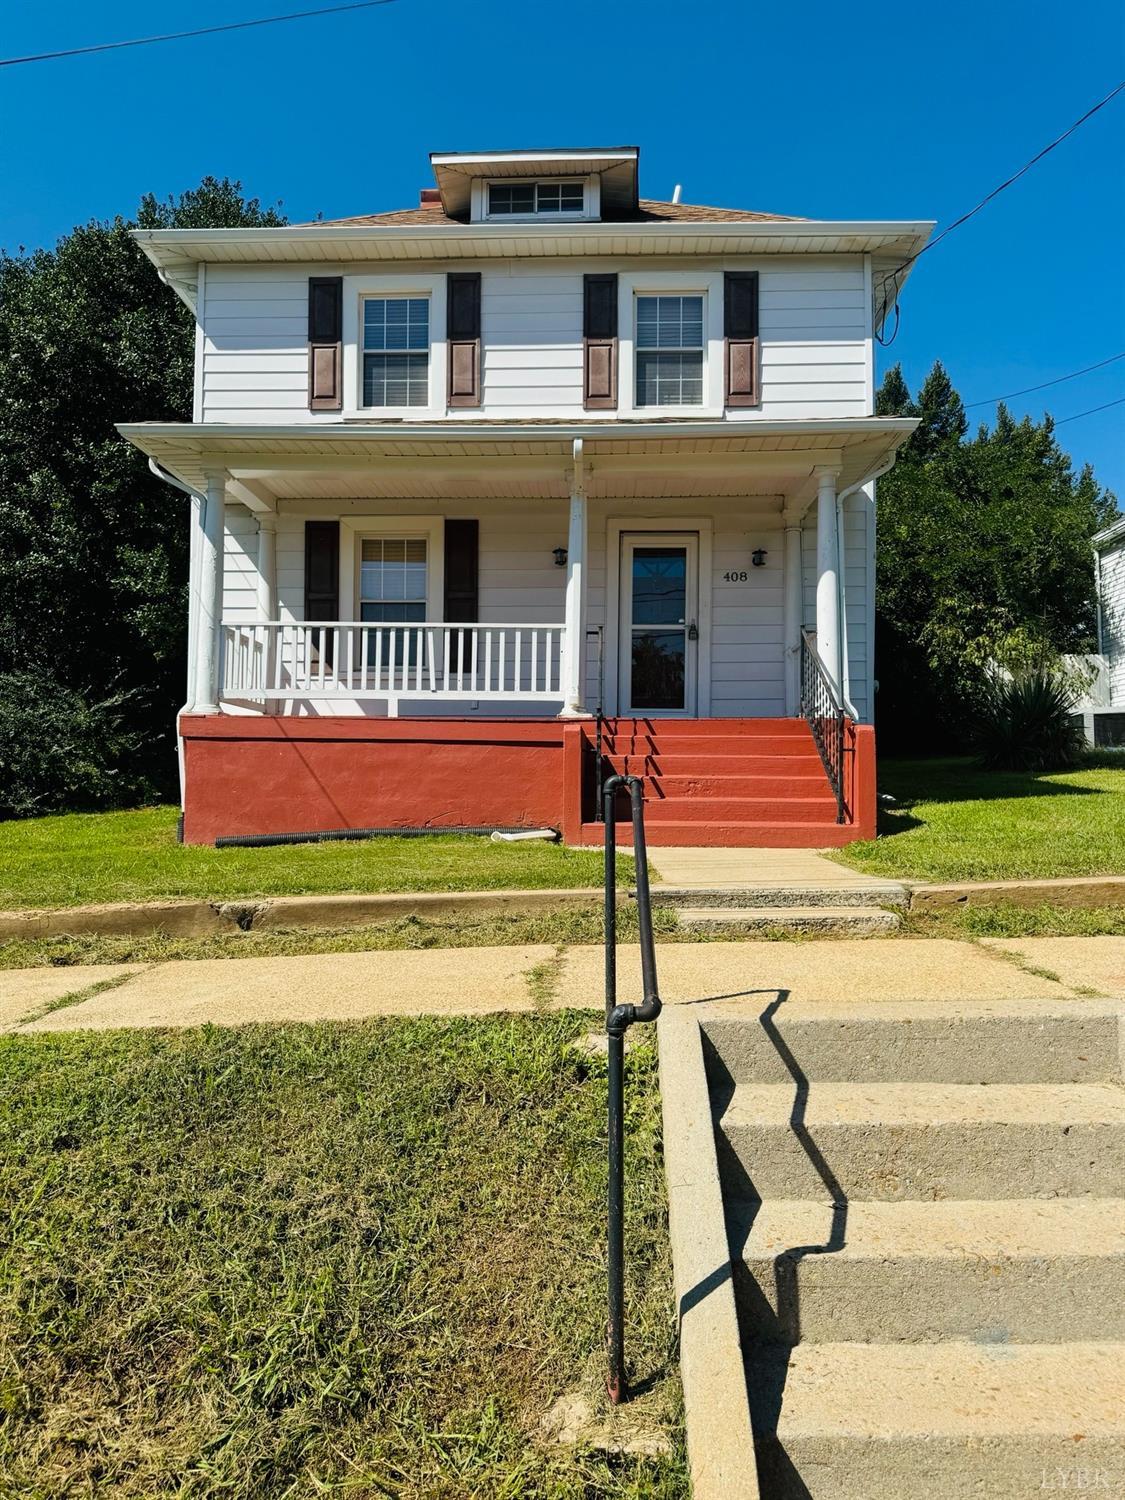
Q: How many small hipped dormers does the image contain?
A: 1